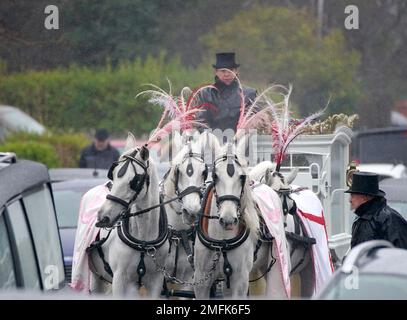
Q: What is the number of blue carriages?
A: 0